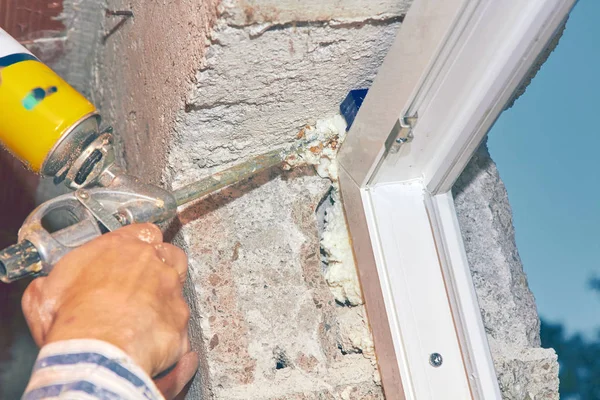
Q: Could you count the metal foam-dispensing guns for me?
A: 1